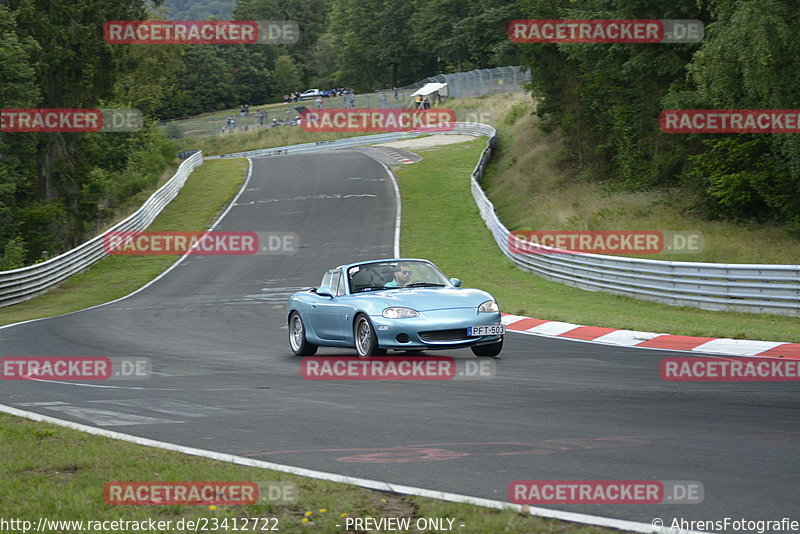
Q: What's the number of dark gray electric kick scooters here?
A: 0